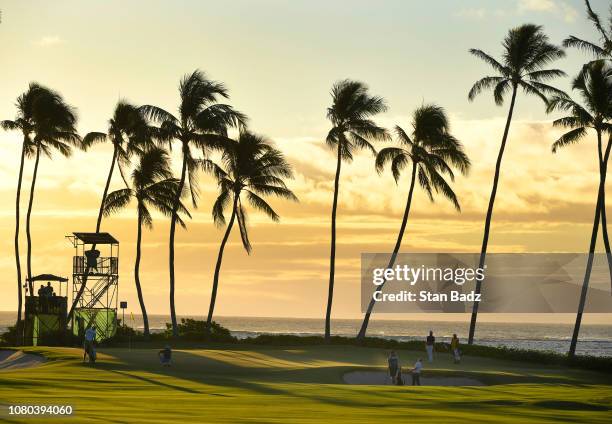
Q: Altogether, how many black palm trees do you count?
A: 11